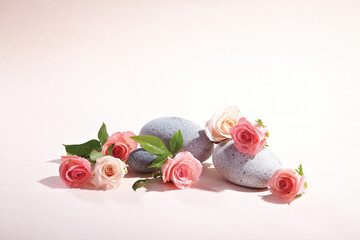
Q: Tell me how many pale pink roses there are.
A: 2